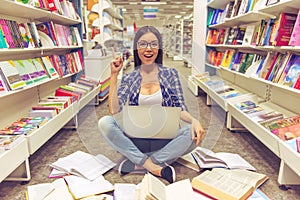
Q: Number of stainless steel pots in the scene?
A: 0